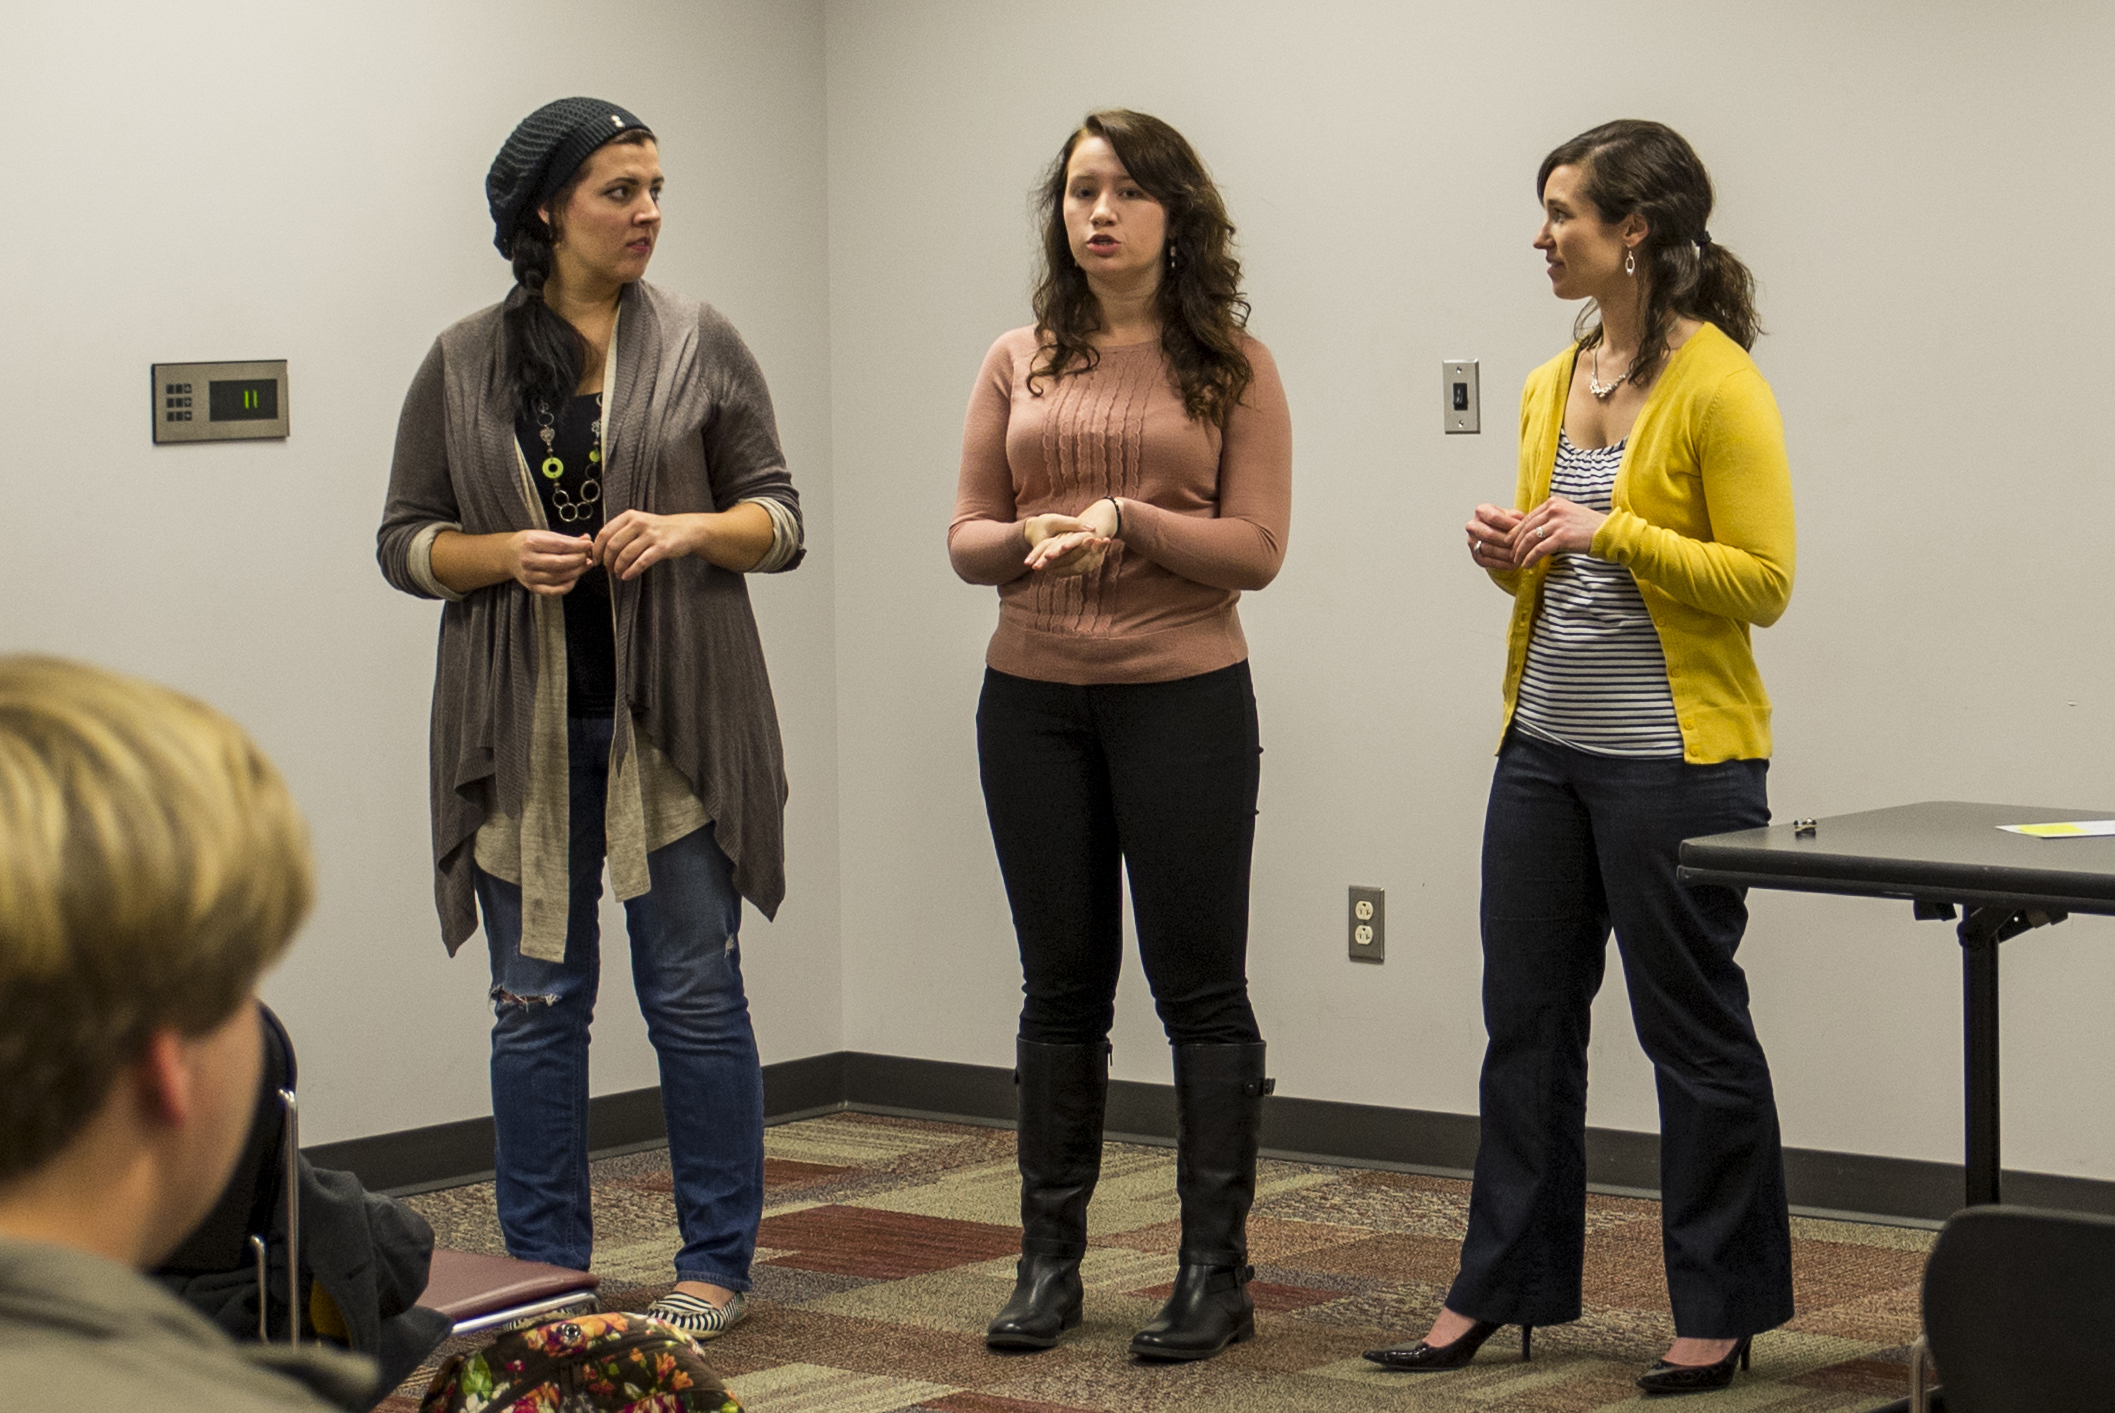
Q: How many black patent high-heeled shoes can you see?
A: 2